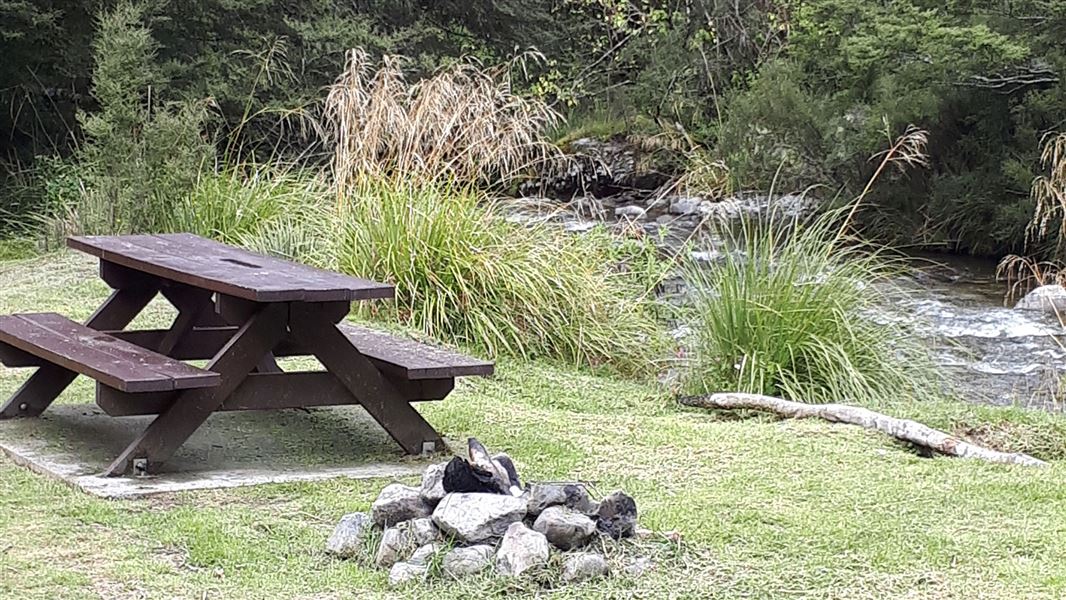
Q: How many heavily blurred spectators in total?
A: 0